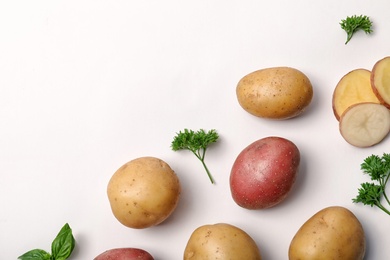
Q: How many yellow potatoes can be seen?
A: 4